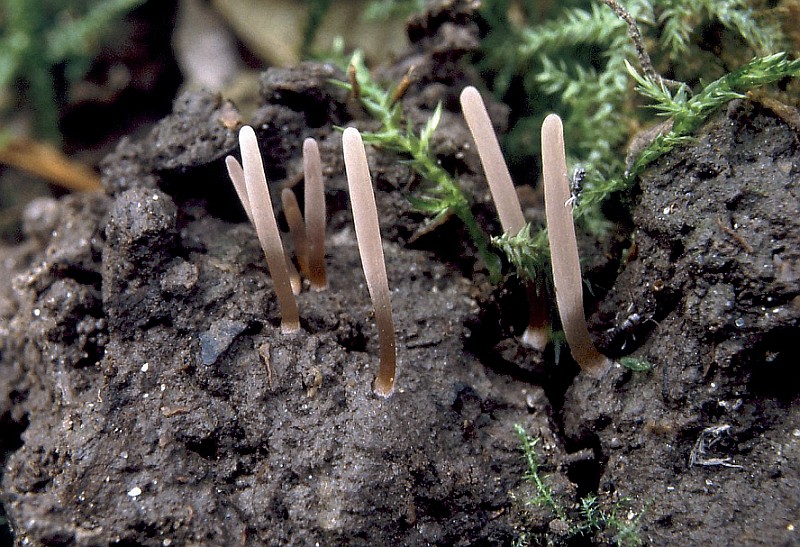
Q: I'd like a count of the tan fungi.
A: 7